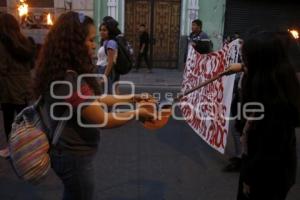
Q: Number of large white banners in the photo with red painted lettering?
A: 1